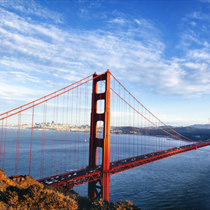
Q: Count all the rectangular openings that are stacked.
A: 4